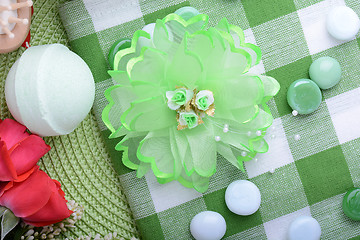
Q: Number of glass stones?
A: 10